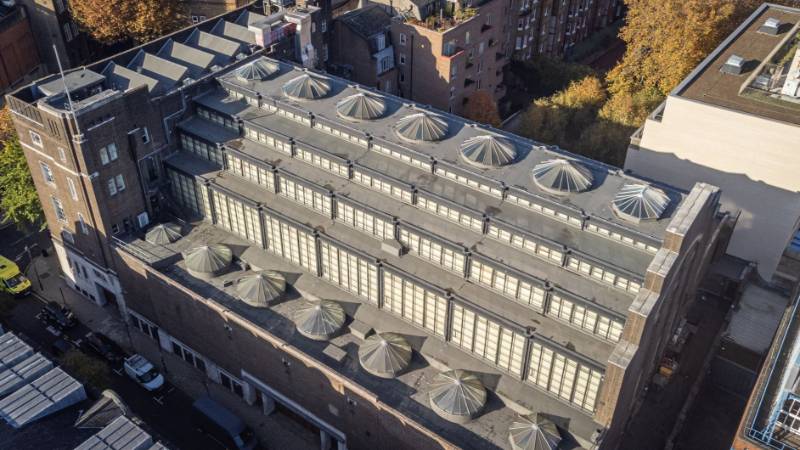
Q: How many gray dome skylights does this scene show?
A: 14